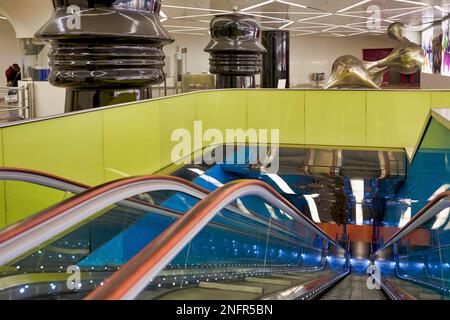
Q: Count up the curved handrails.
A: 4